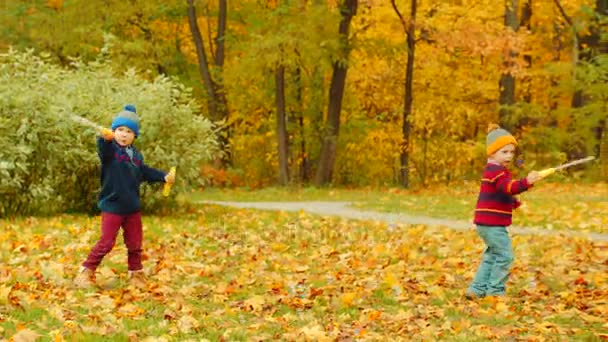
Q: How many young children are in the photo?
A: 2